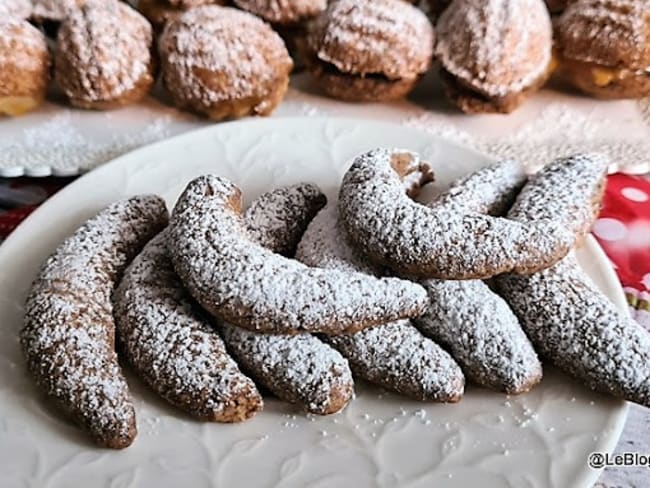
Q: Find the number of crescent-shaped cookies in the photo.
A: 8